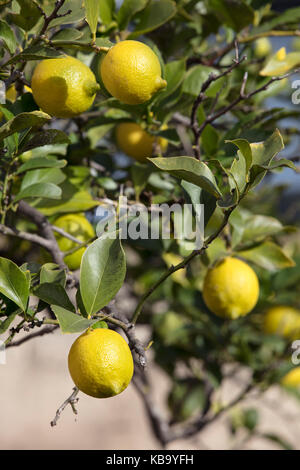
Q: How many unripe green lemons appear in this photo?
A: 1